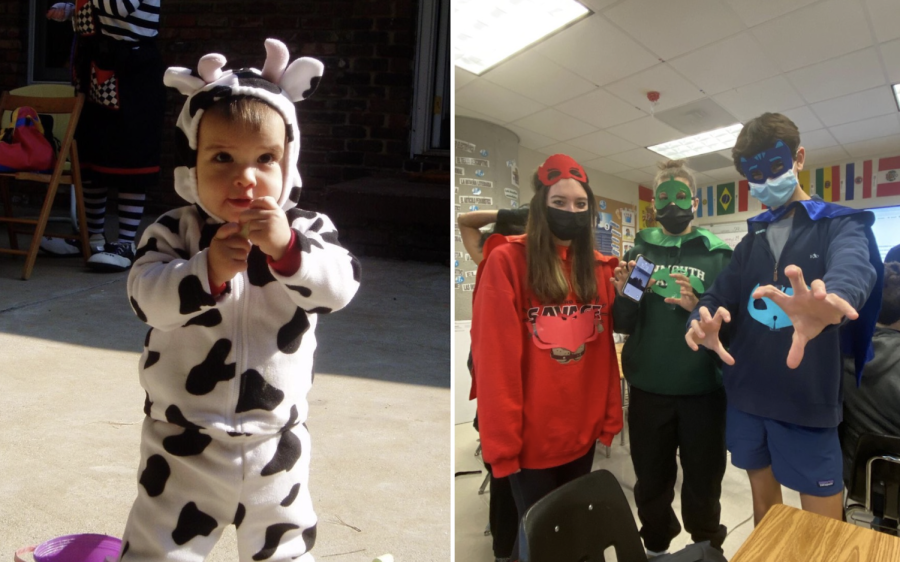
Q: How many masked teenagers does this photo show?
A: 3